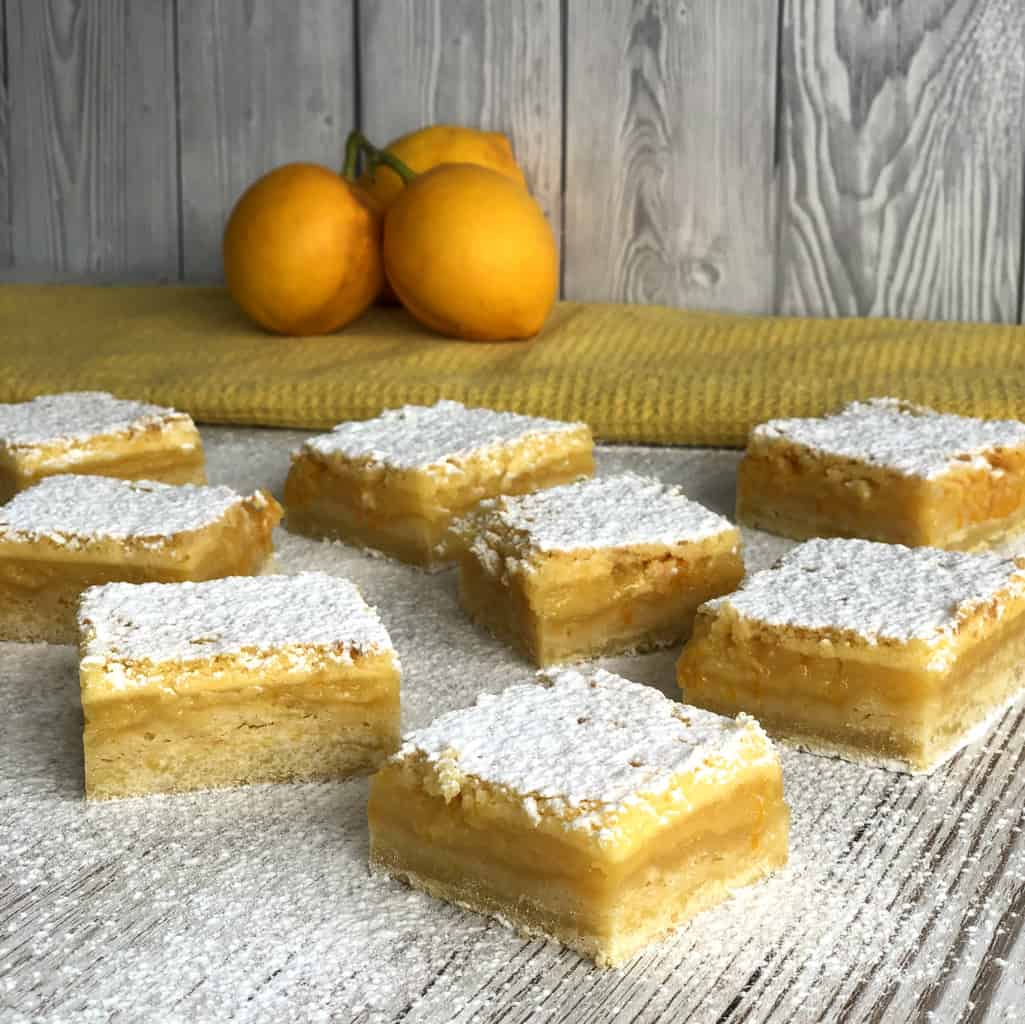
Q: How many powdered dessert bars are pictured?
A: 8